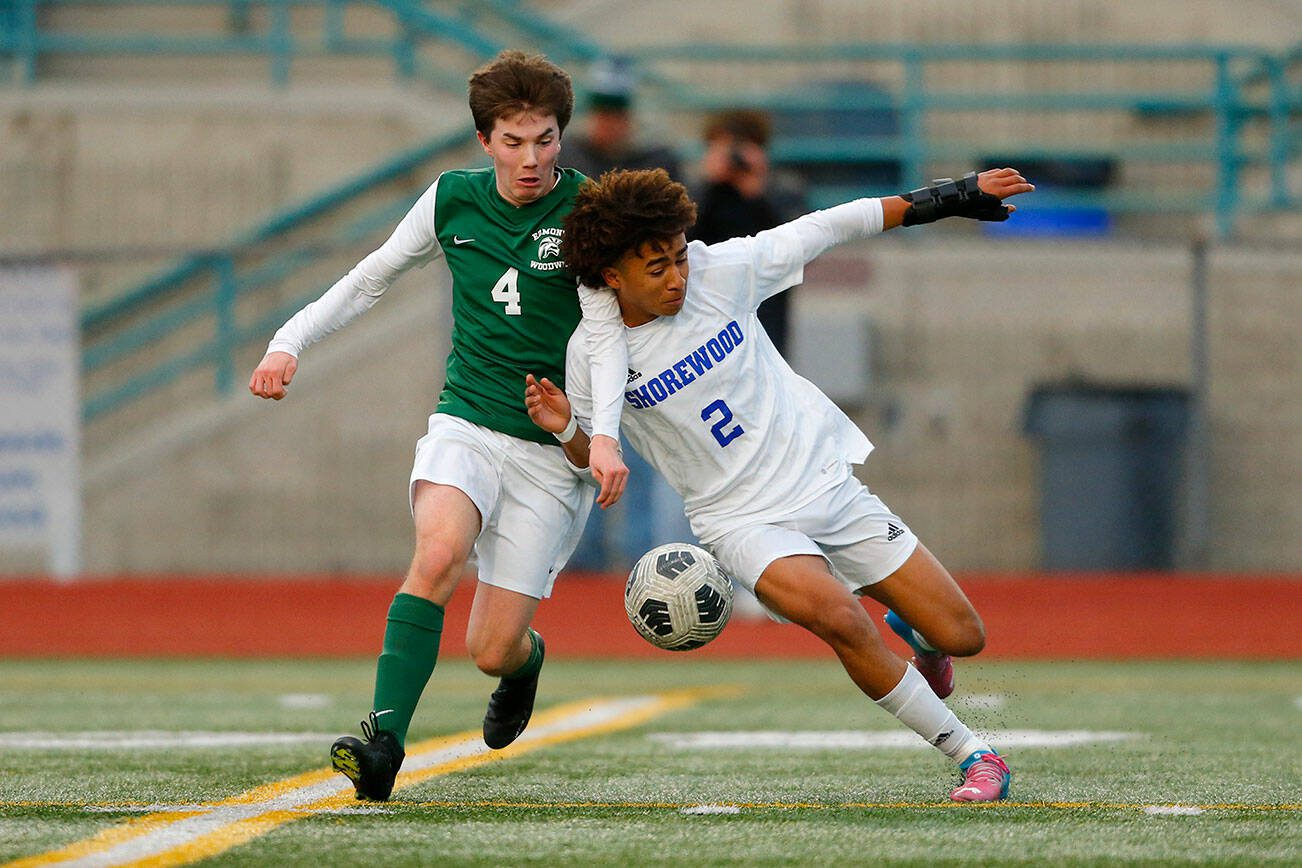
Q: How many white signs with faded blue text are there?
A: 1